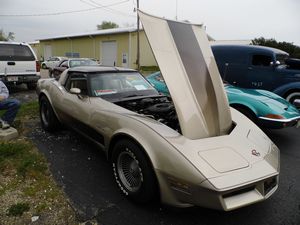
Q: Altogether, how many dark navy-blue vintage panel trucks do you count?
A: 1